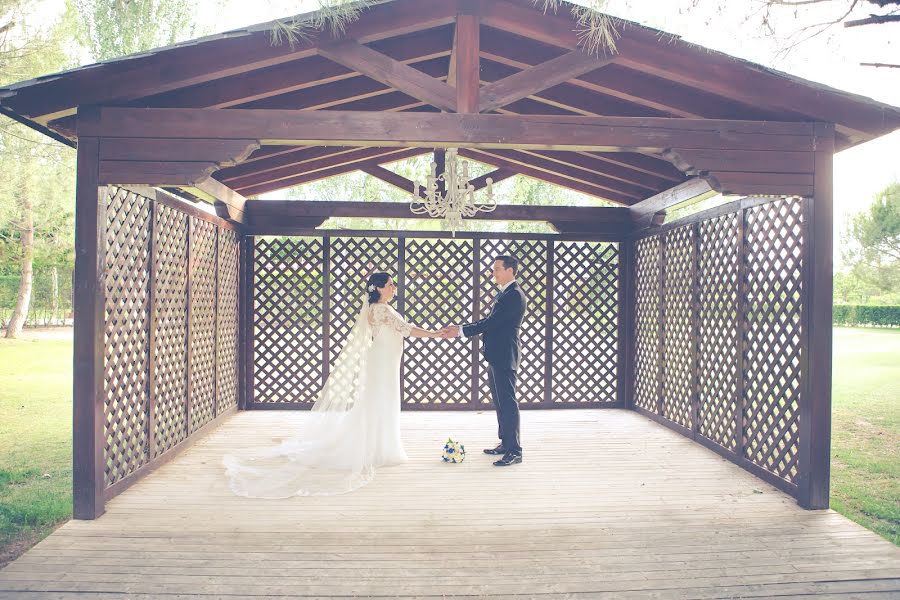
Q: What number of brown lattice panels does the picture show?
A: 13